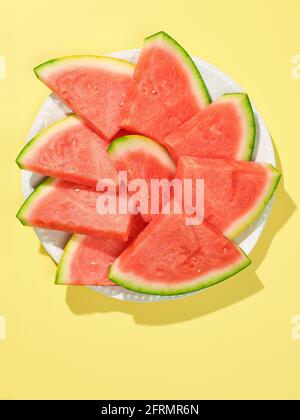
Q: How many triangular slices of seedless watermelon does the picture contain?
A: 9